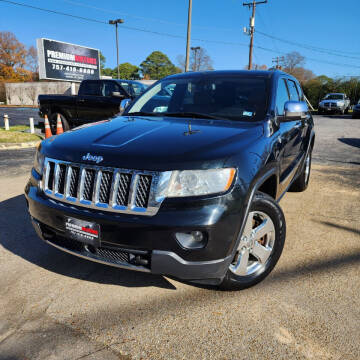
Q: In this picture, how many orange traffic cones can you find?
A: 2